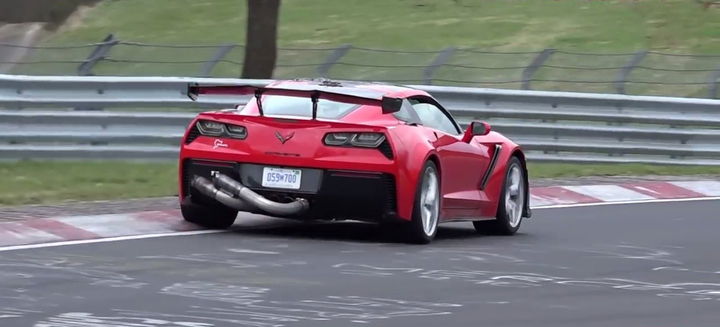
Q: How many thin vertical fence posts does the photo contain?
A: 7